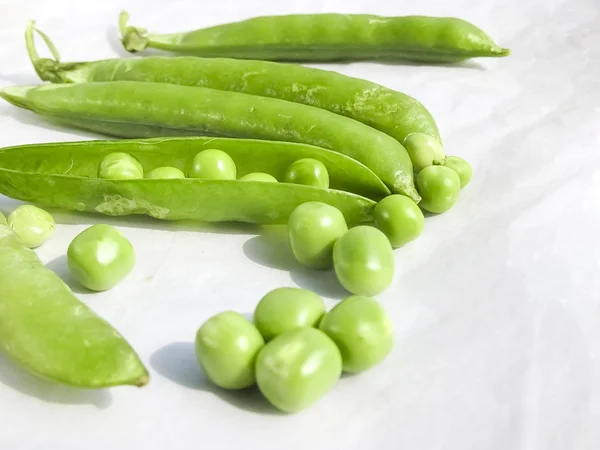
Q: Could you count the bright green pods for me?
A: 5